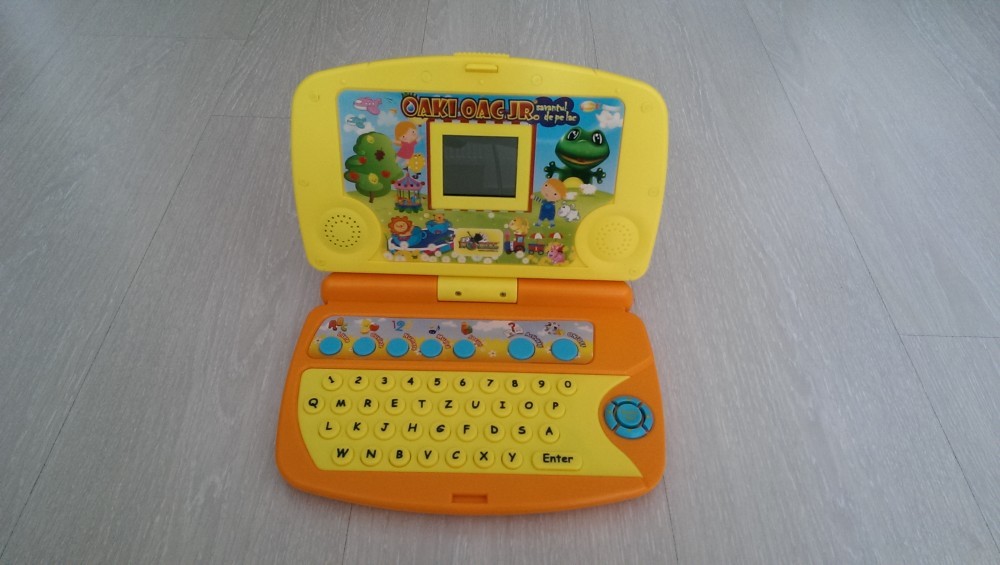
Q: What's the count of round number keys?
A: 10